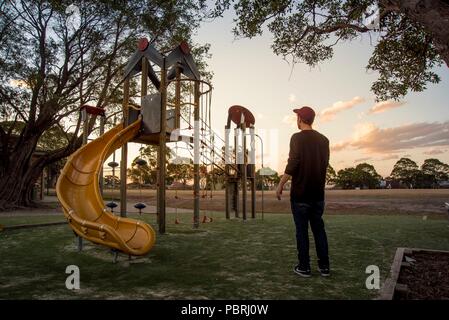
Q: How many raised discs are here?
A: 4